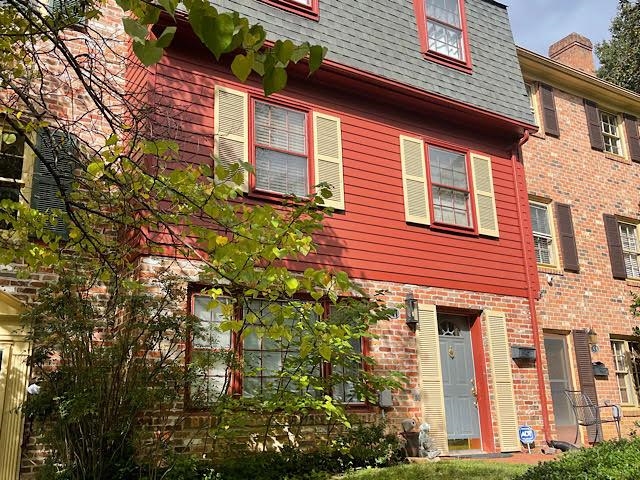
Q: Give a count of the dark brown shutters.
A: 6